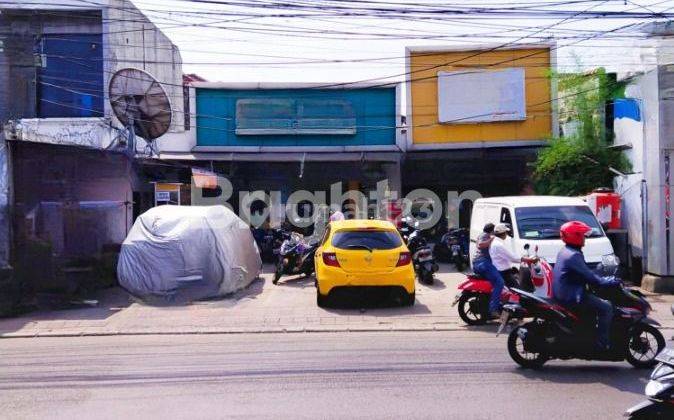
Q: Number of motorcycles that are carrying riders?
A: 2